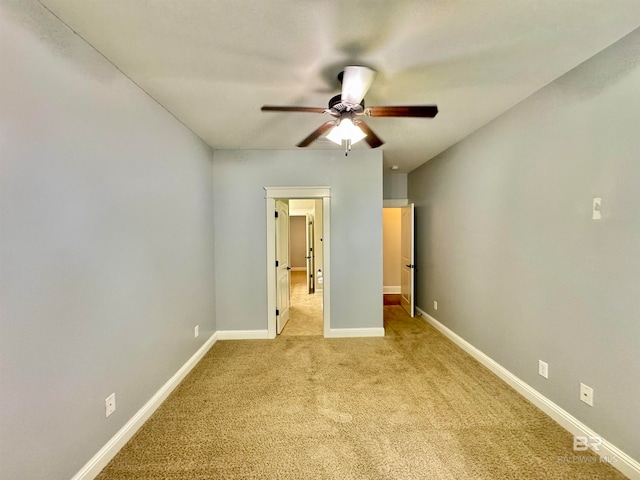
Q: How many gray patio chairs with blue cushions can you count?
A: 0